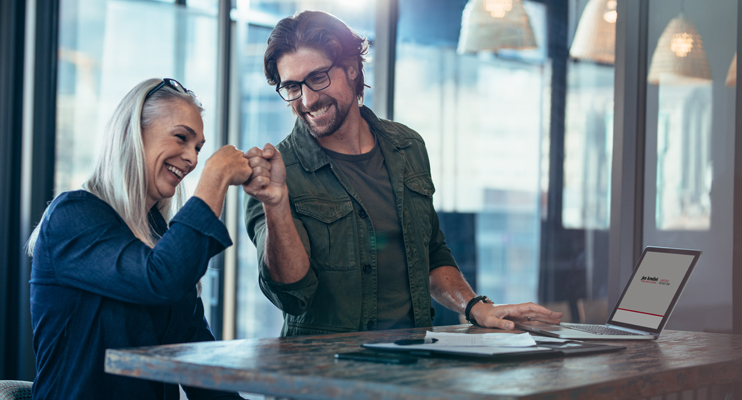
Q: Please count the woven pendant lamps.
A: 4